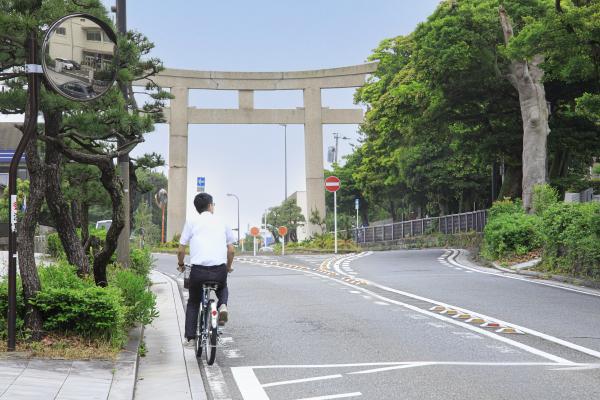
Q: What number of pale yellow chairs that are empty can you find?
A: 0